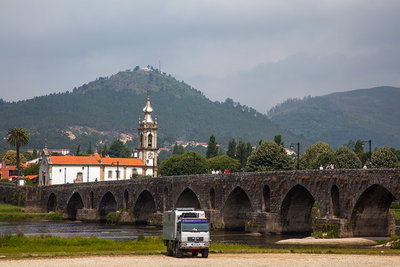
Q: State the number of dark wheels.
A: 4